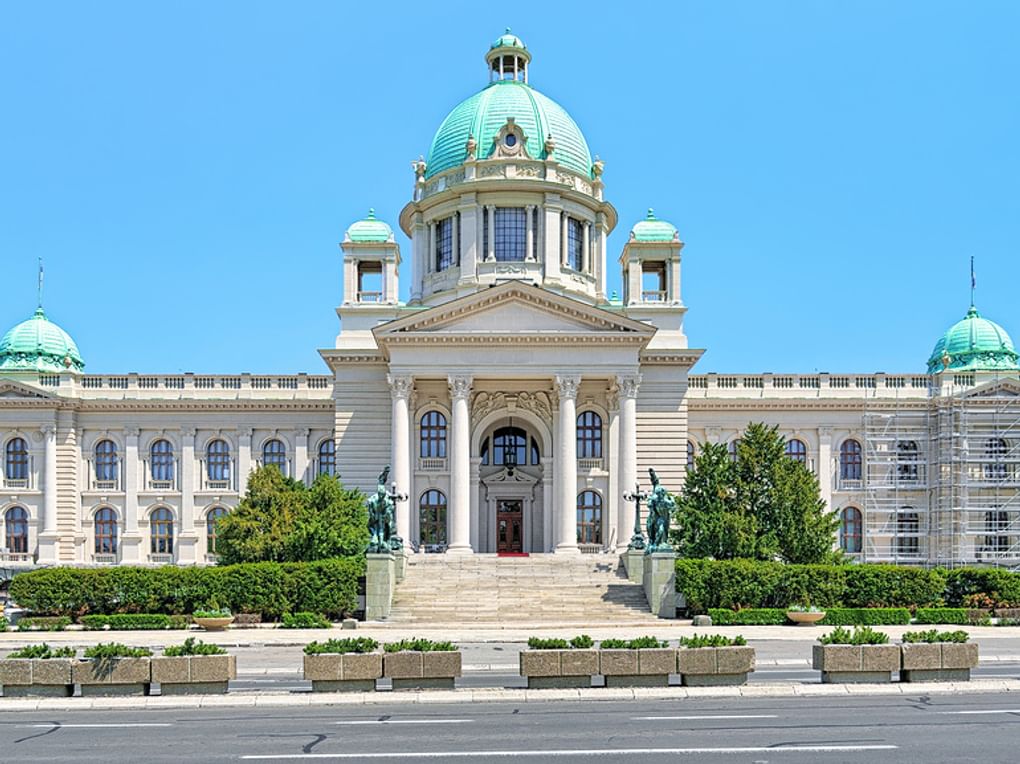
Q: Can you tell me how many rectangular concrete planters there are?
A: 10